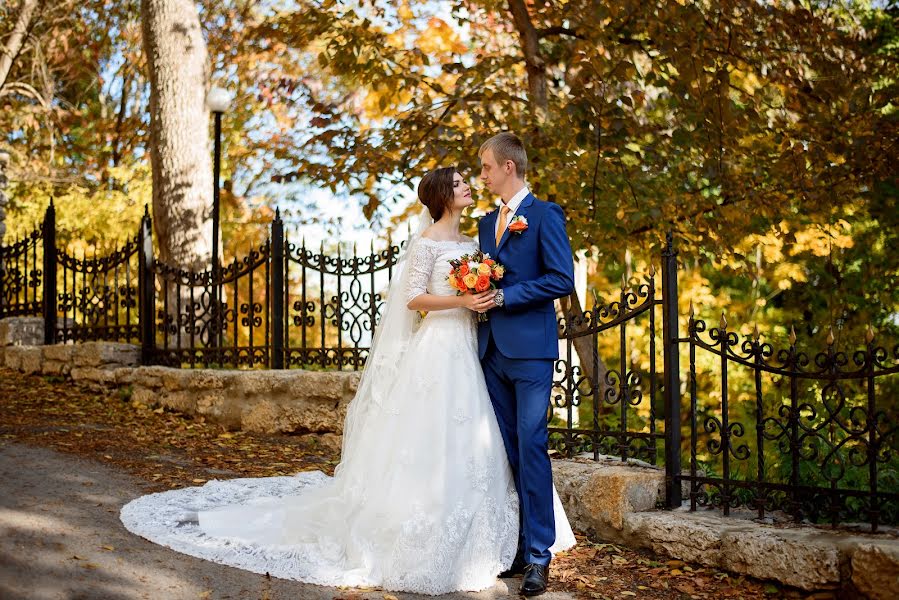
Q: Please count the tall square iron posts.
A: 4